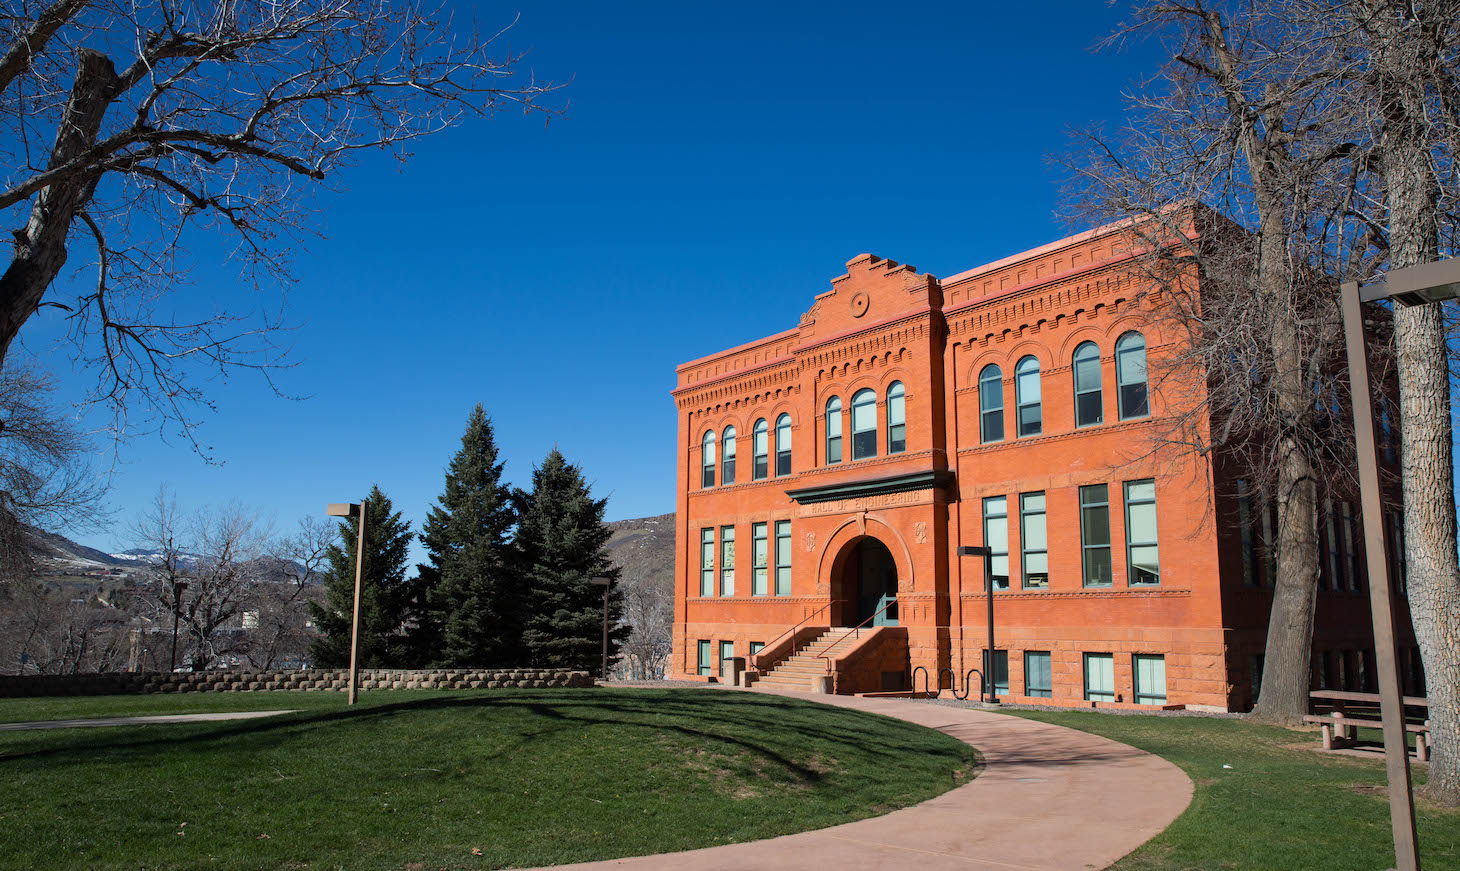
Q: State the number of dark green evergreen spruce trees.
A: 3